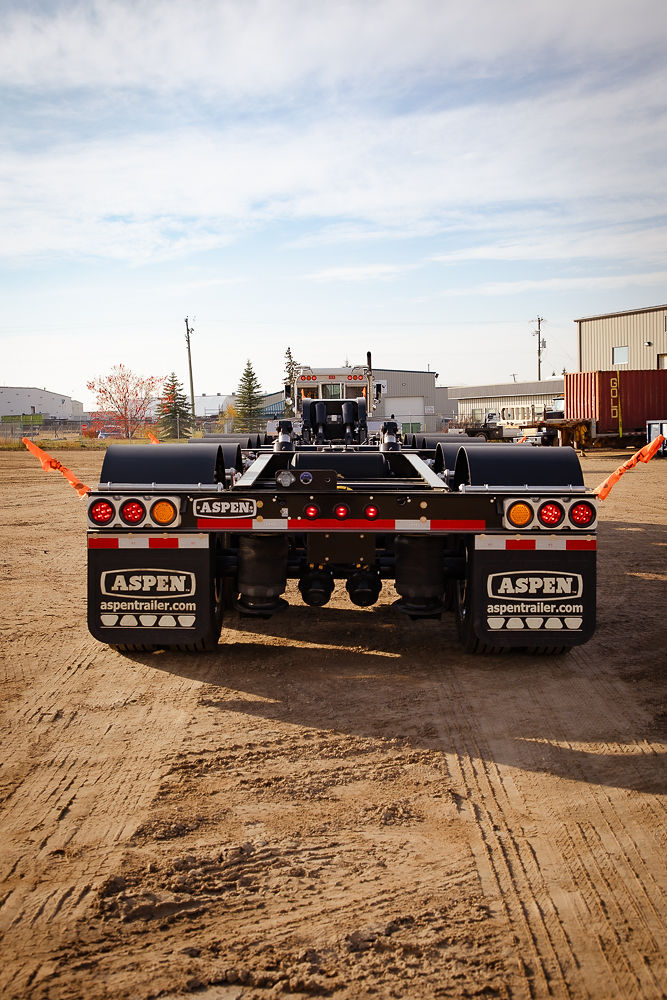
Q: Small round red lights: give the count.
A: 3